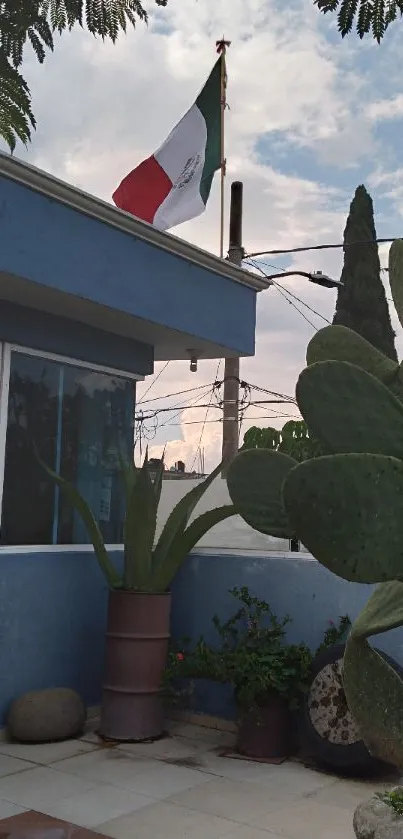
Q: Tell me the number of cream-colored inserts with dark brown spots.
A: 1